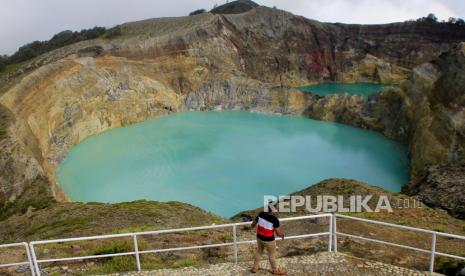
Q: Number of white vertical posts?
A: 7